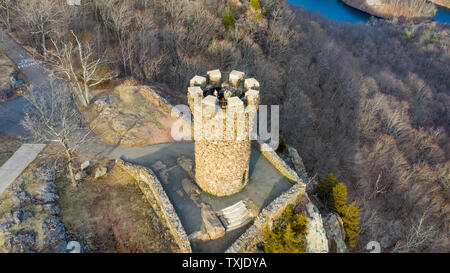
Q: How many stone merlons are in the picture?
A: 8